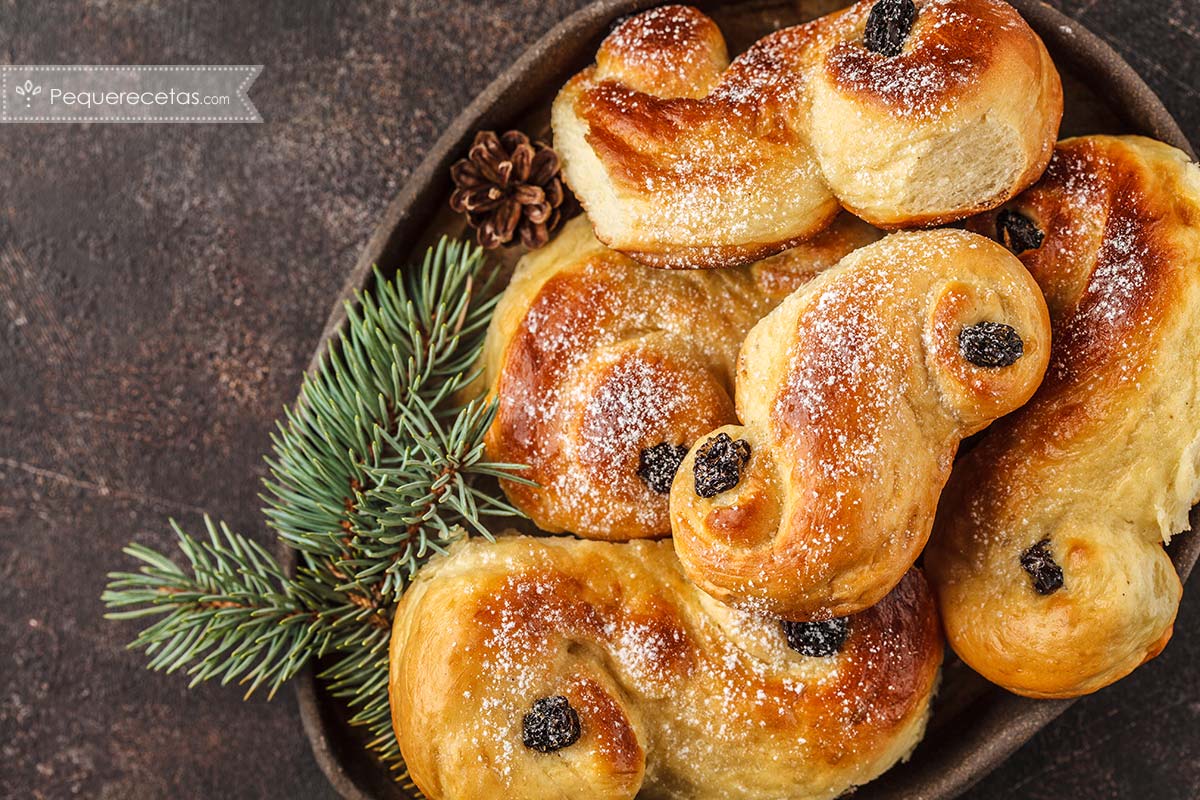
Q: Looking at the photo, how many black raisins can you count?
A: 8